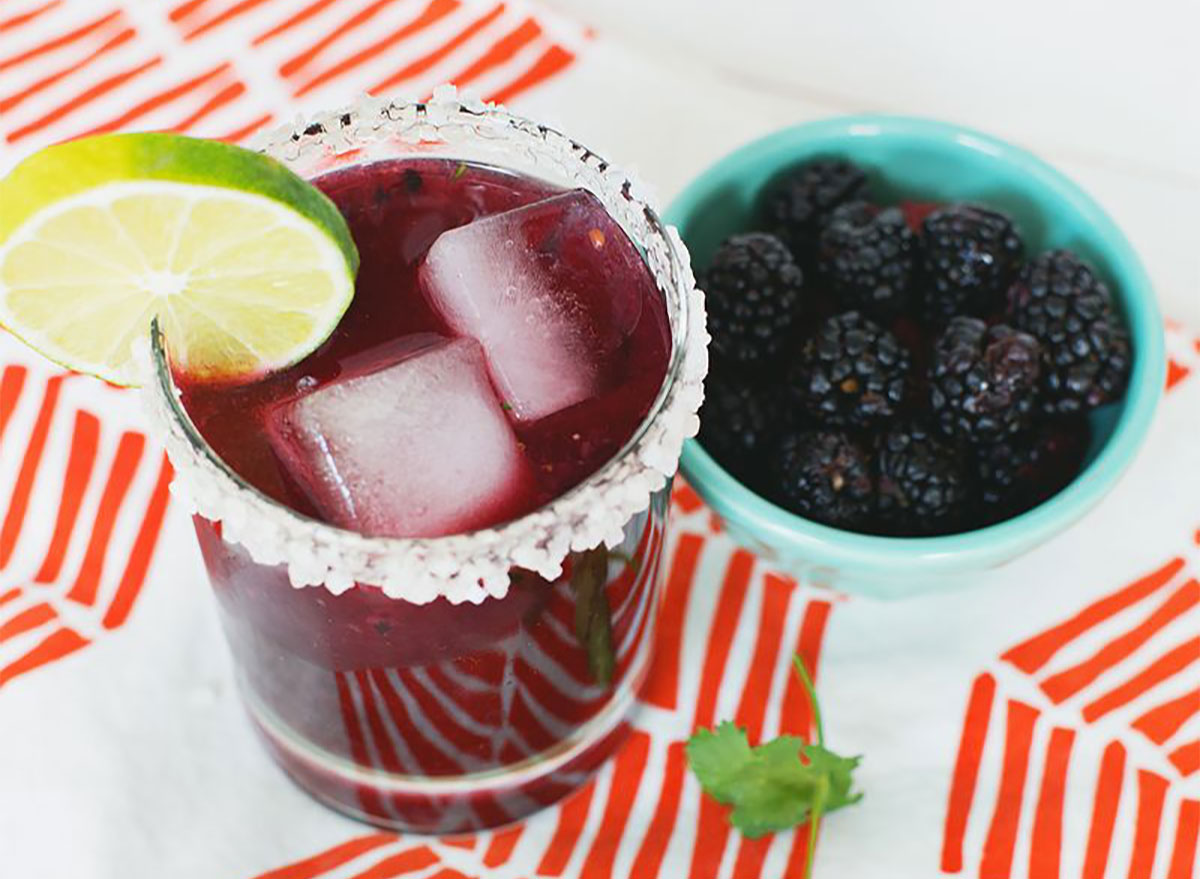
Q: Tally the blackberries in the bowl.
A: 11